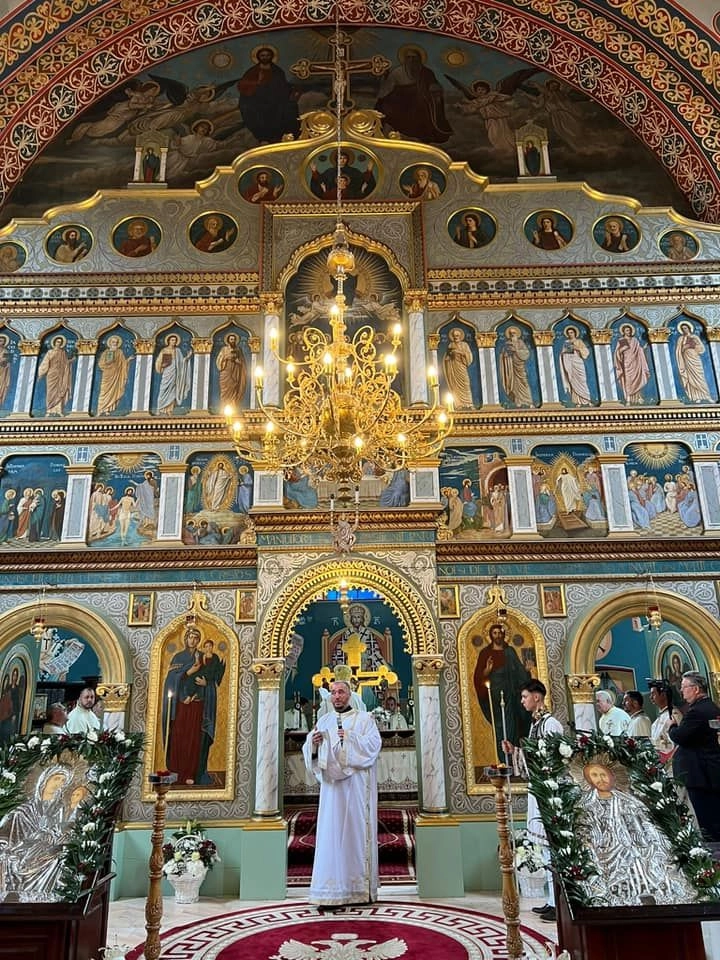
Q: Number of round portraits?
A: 11